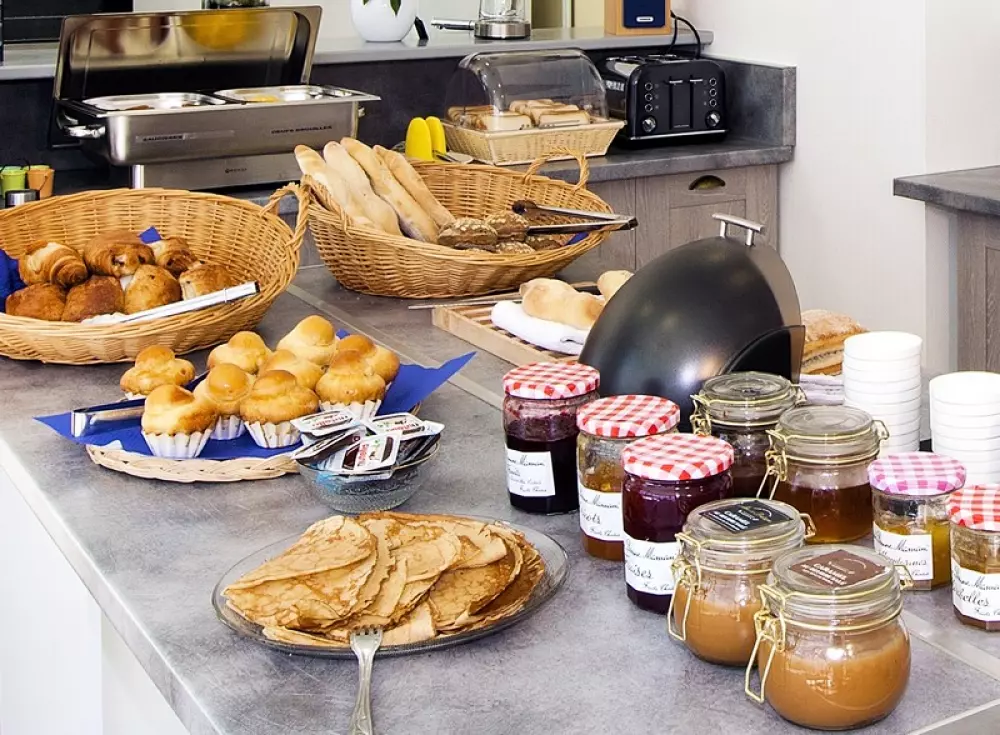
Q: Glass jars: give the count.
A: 9